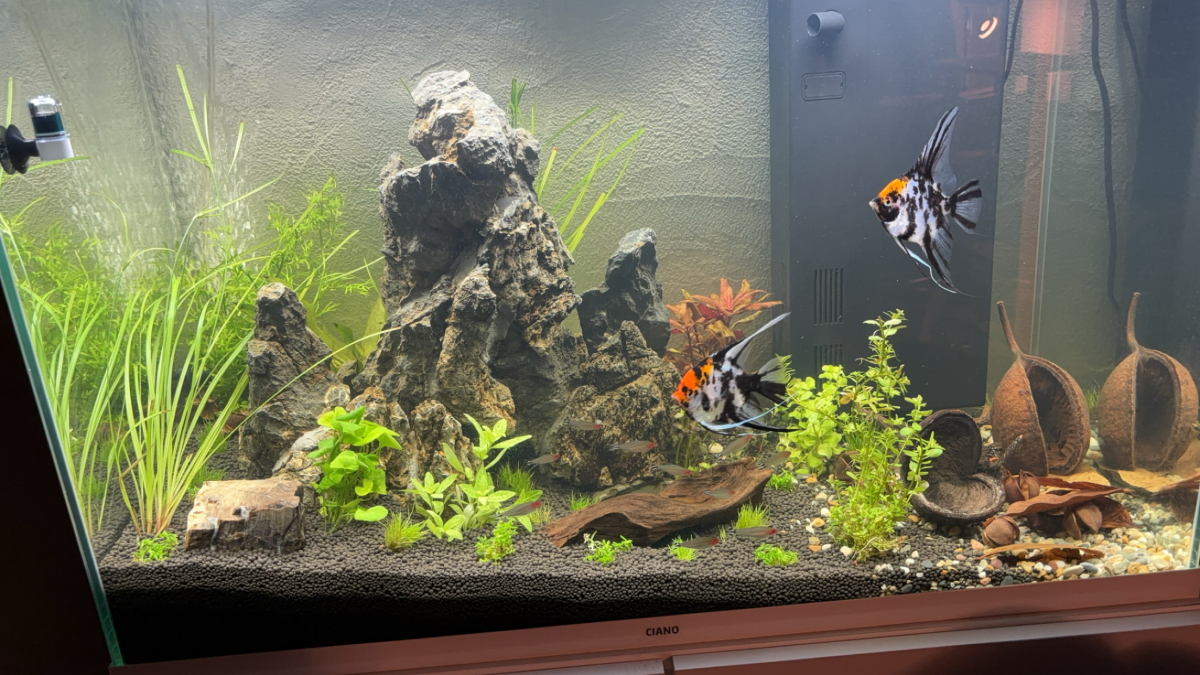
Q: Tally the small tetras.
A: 10